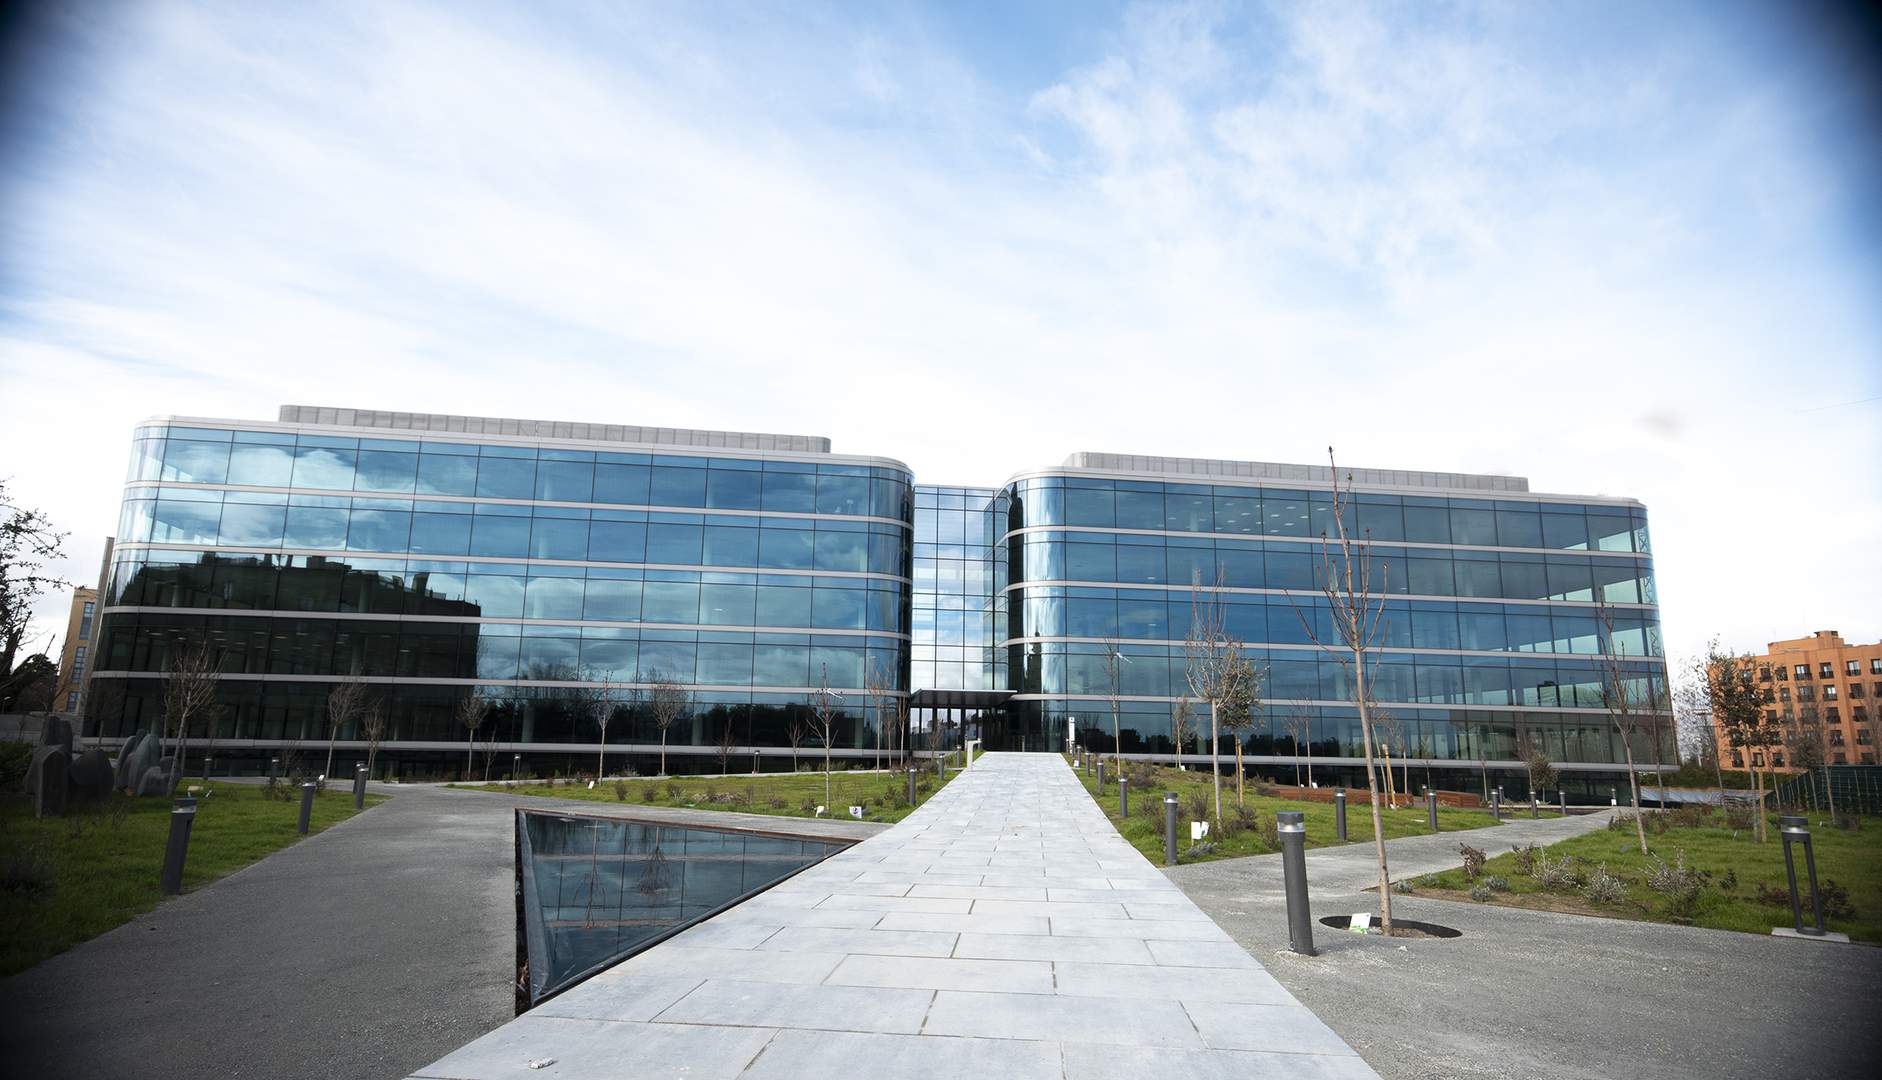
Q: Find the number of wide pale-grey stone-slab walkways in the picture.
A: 1